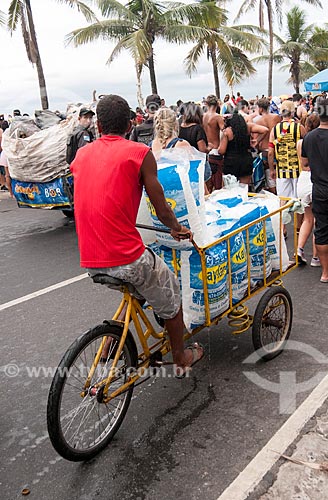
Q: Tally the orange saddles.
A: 0